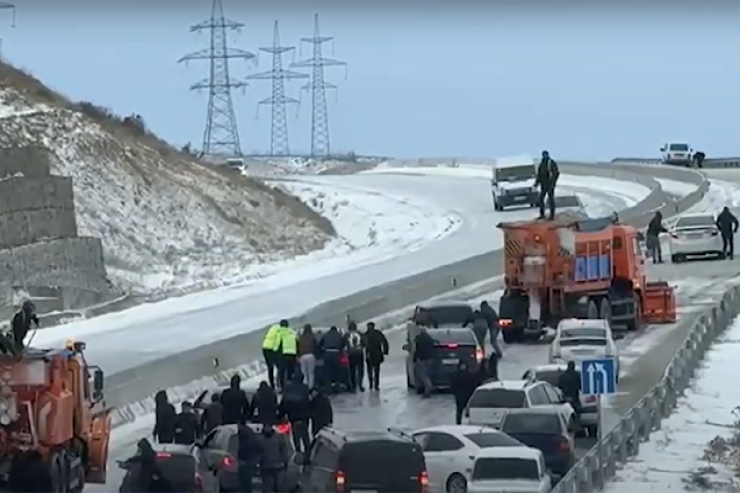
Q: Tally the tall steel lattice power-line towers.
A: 3